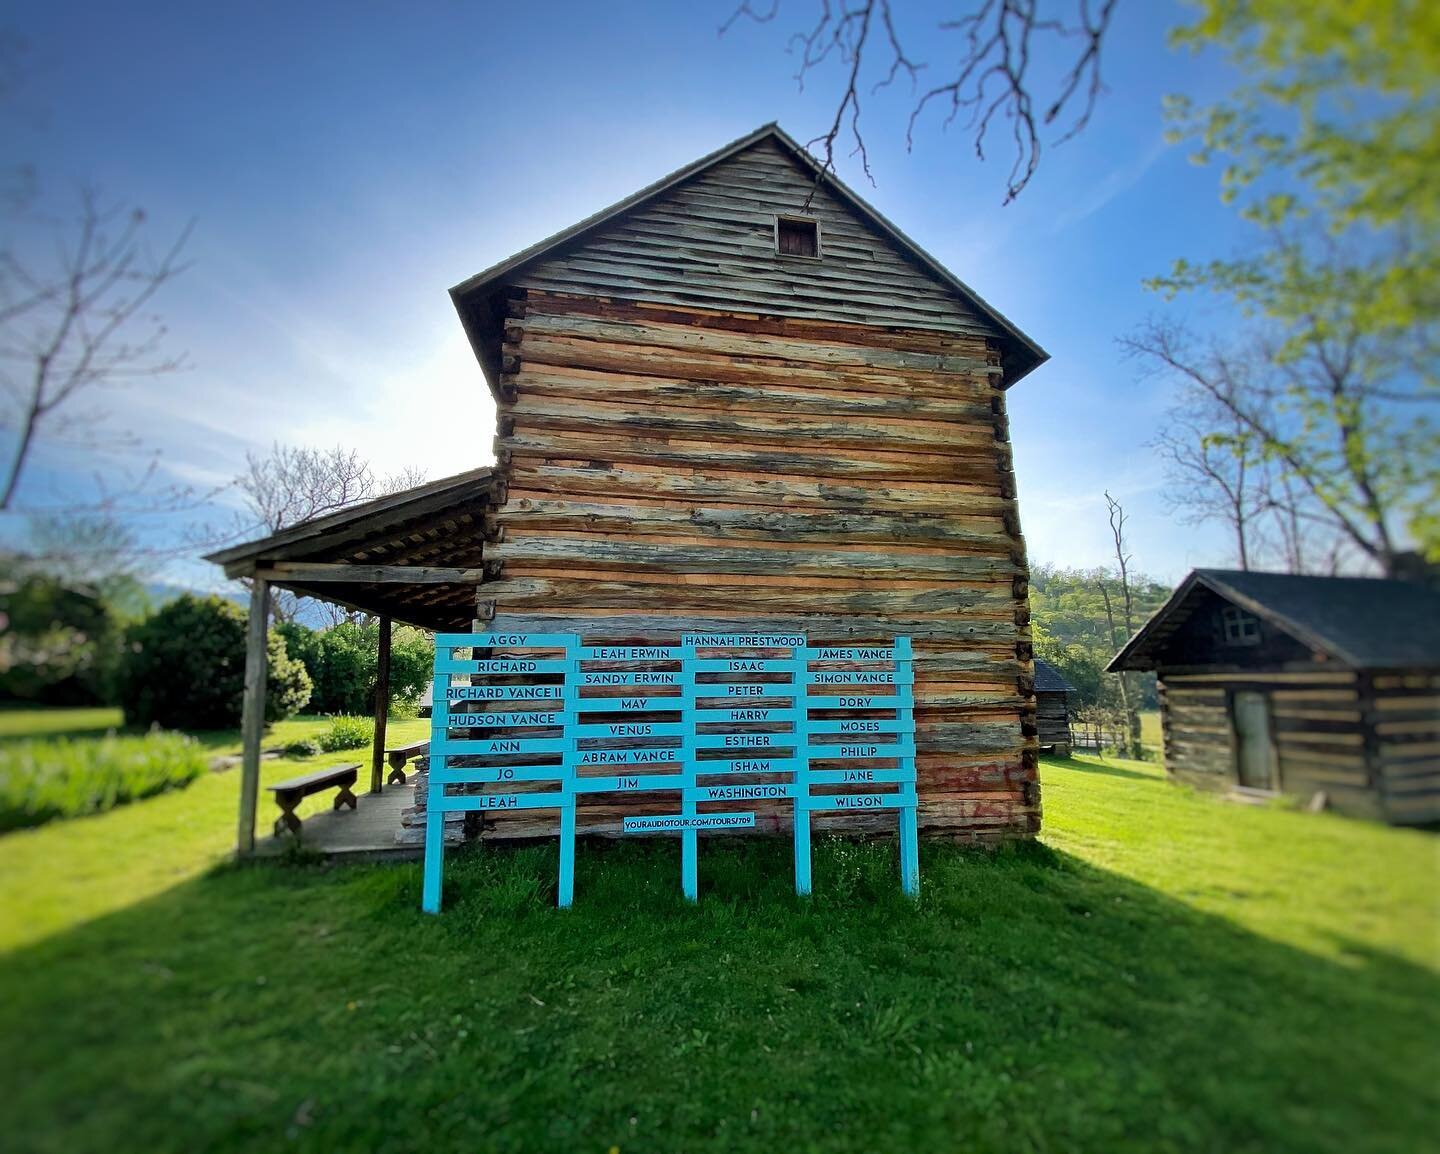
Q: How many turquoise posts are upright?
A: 5